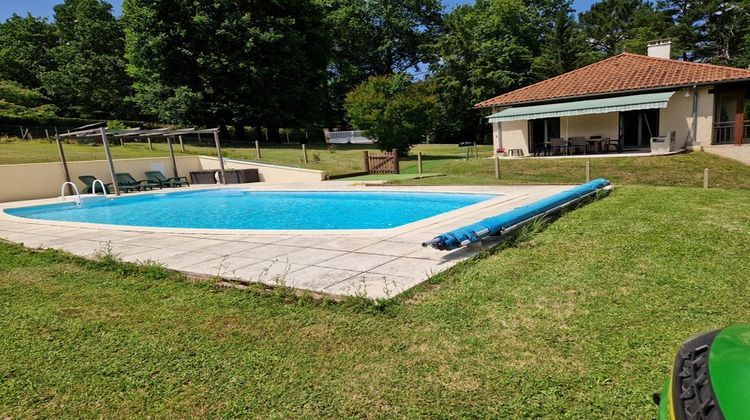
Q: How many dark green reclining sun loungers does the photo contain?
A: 3